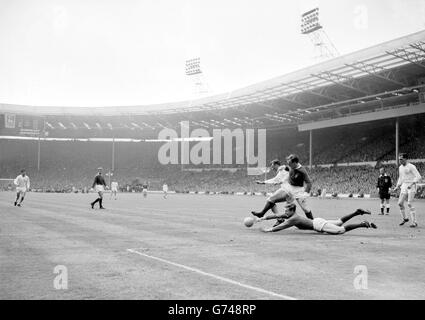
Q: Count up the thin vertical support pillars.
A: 4